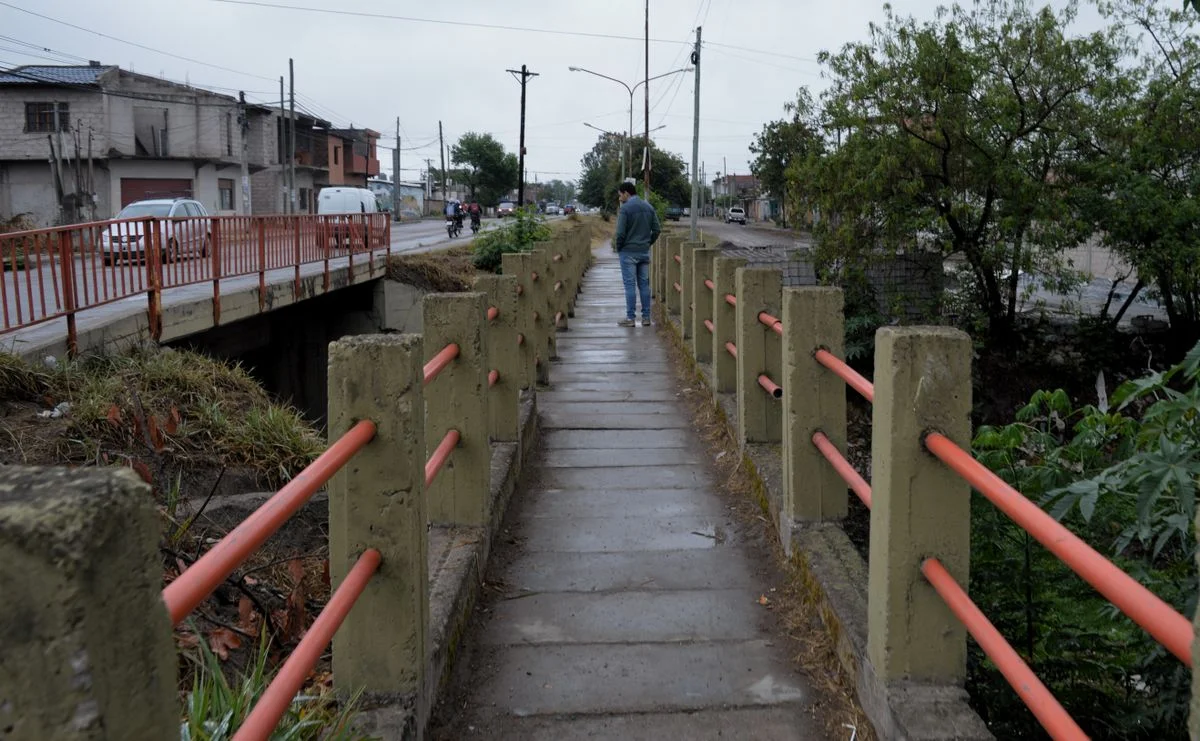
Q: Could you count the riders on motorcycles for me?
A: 2